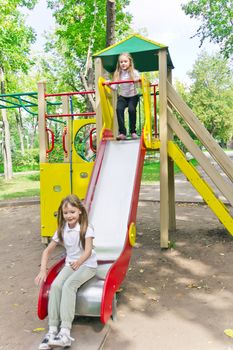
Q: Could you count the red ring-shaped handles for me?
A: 3